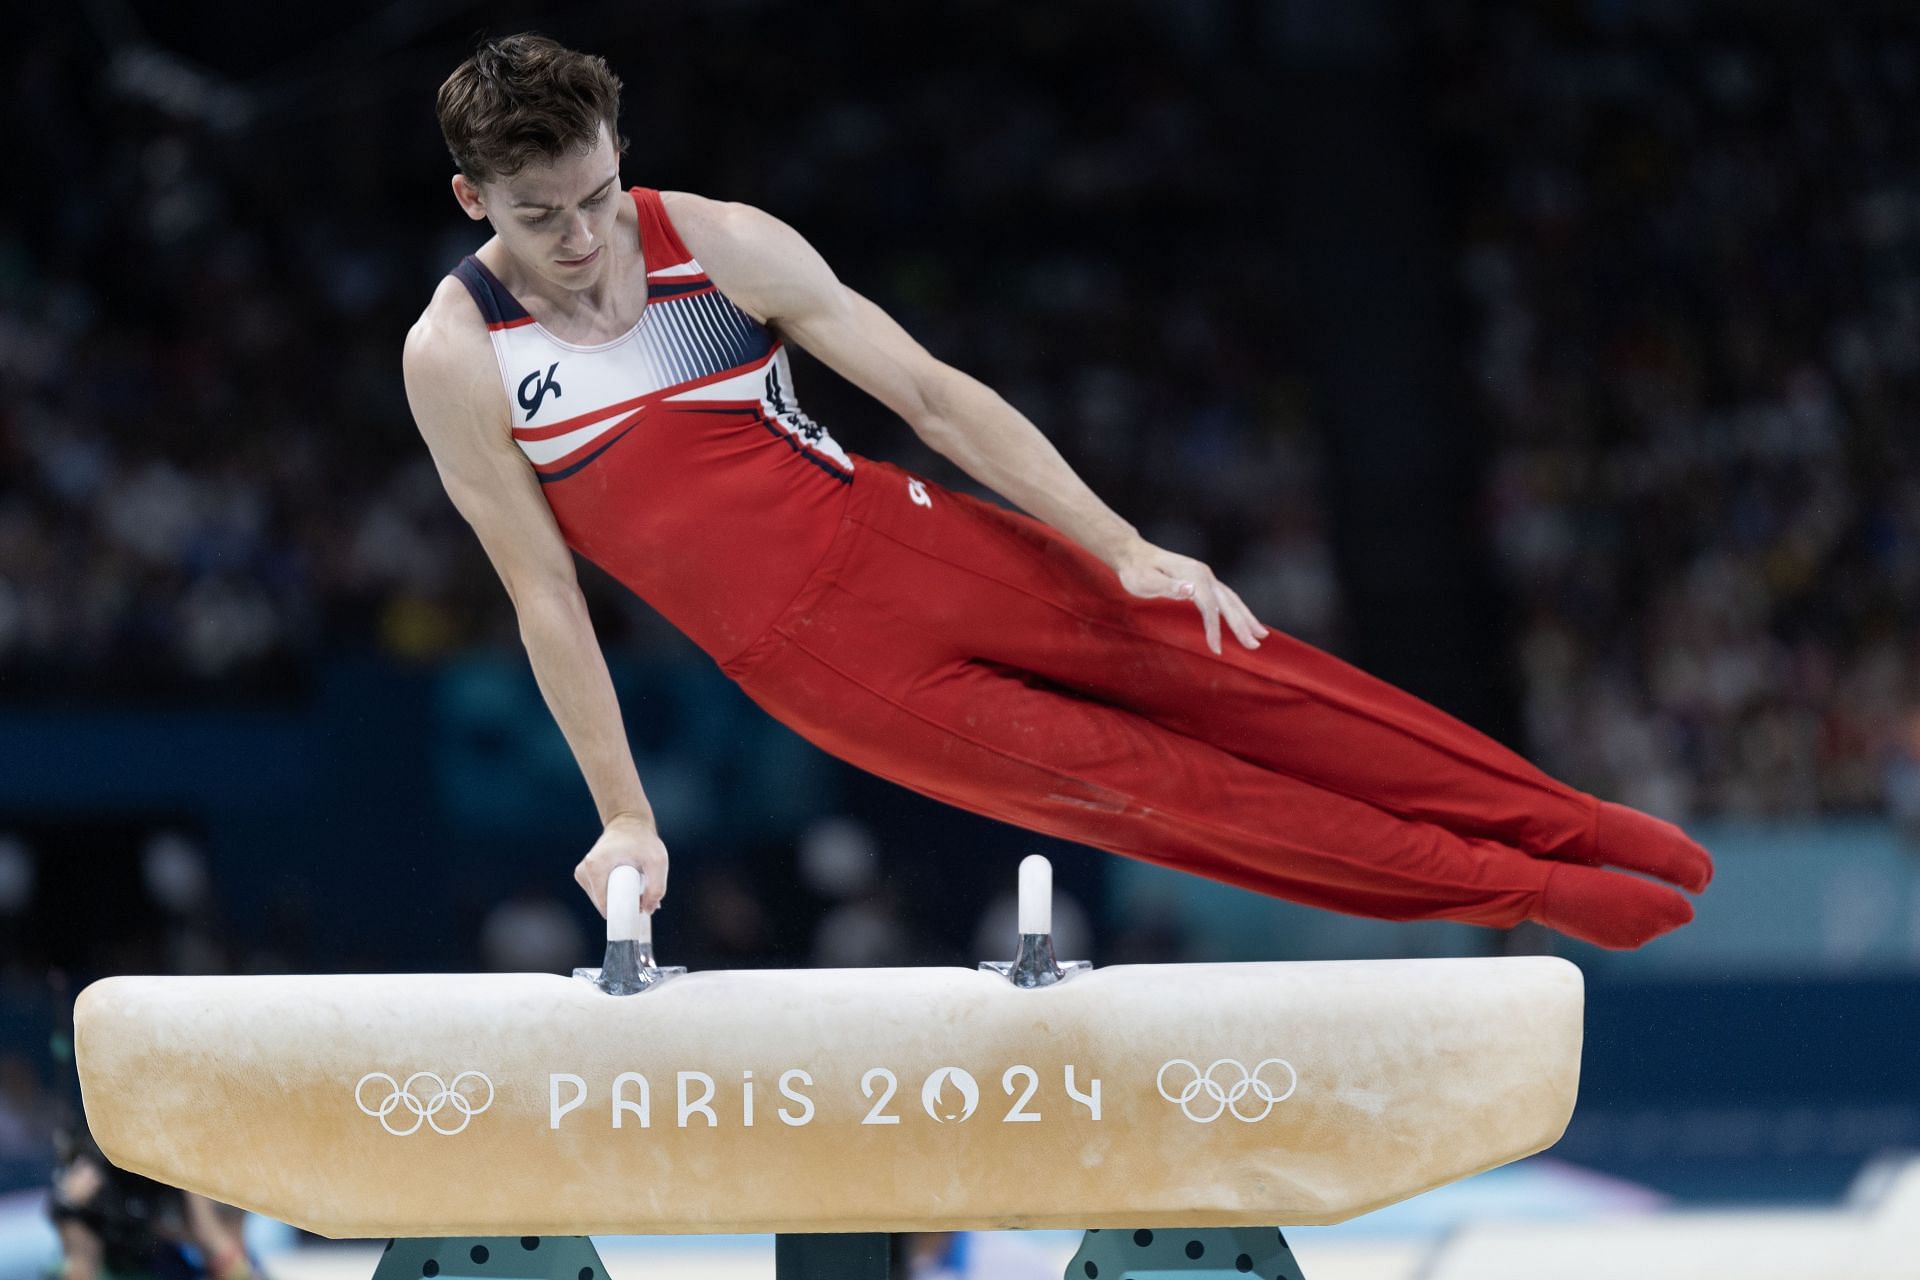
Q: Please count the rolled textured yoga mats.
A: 0